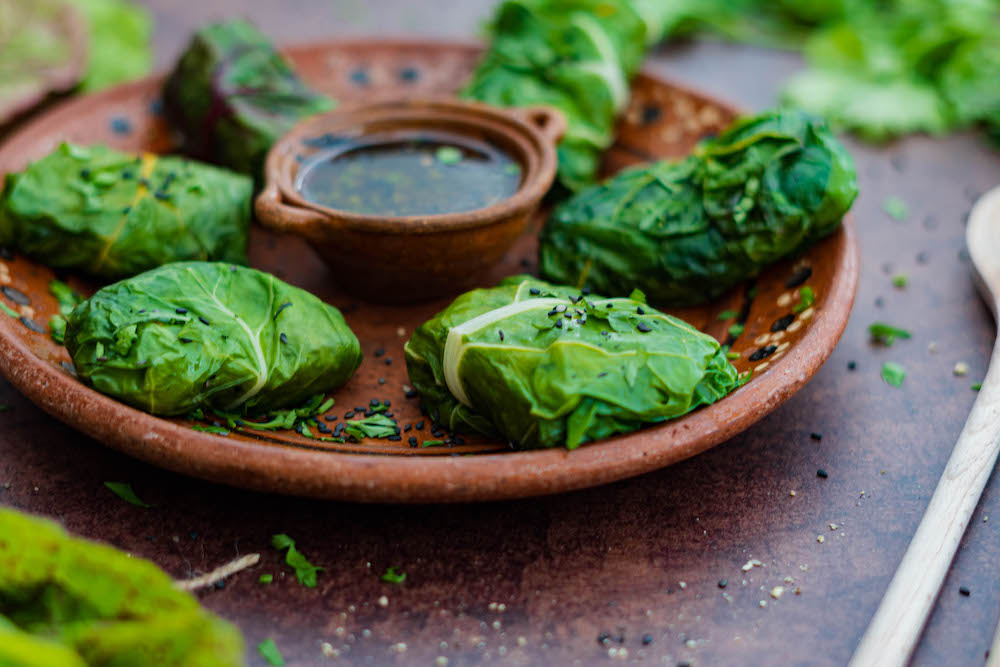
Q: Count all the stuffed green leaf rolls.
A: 6